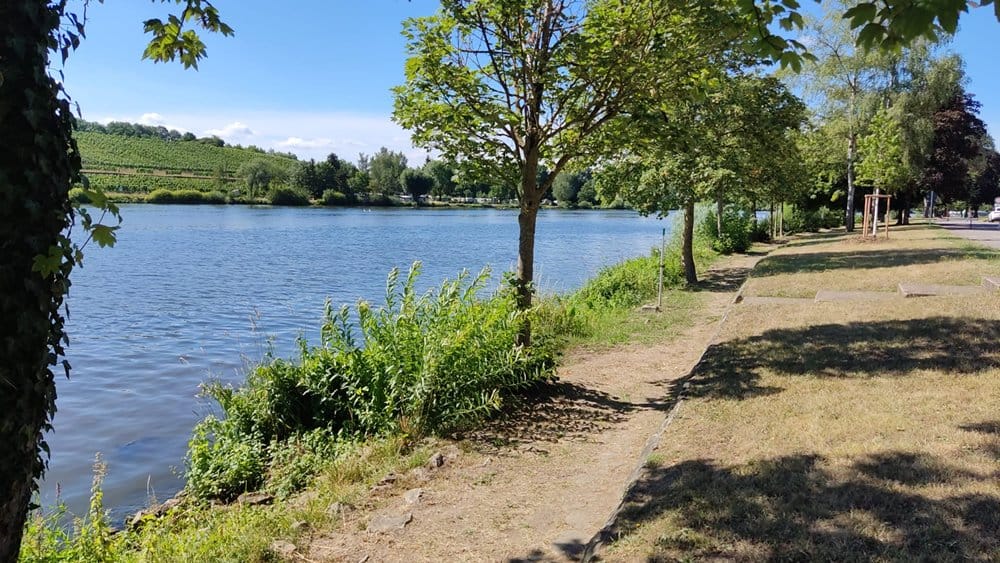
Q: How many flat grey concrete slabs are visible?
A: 4